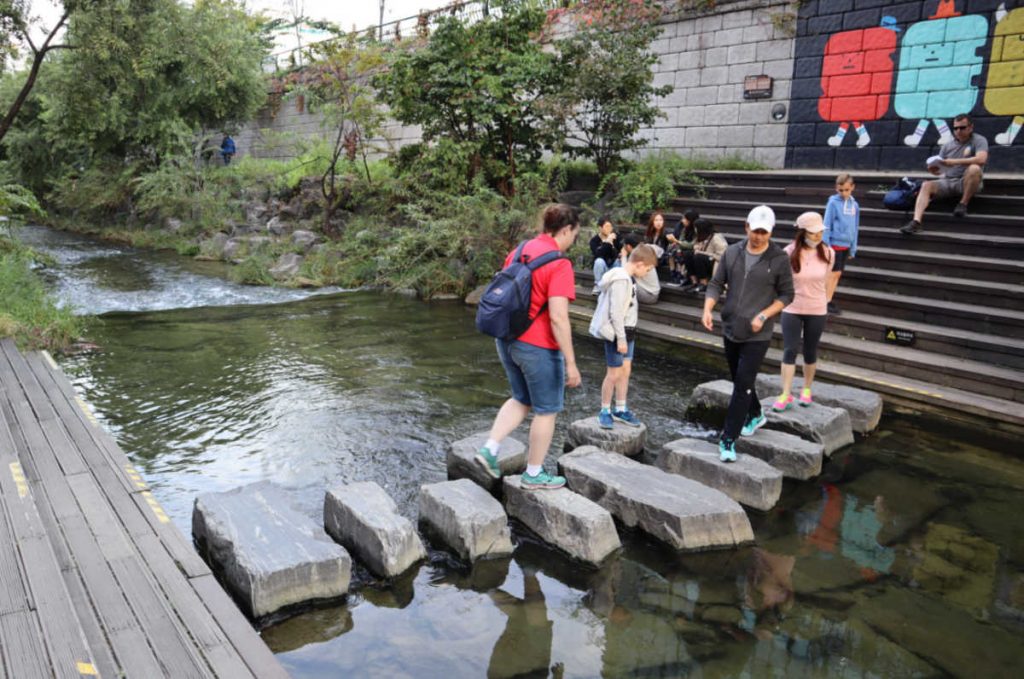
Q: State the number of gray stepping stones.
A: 12